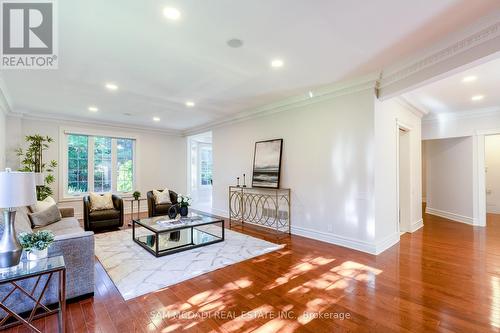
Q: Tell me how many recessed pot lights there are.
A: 8